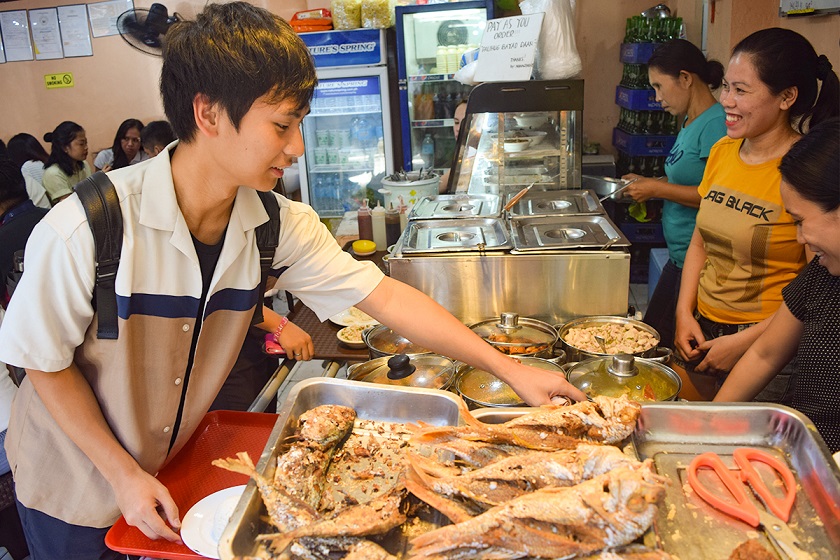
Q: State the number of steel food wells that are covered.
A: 4